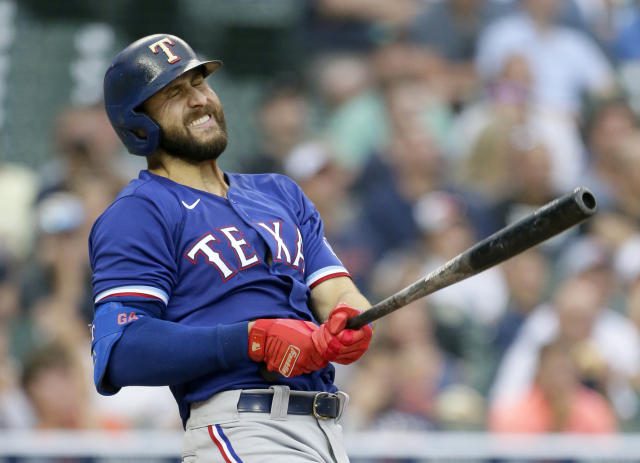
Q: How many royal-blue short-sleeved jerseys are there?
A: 1